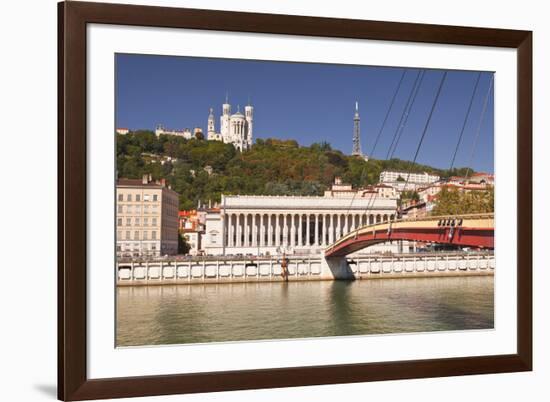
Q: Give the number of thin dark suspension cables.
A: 6